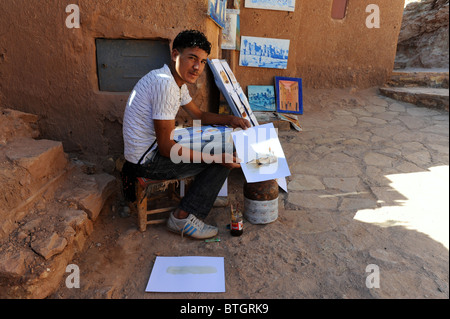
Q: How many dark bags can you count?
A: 1